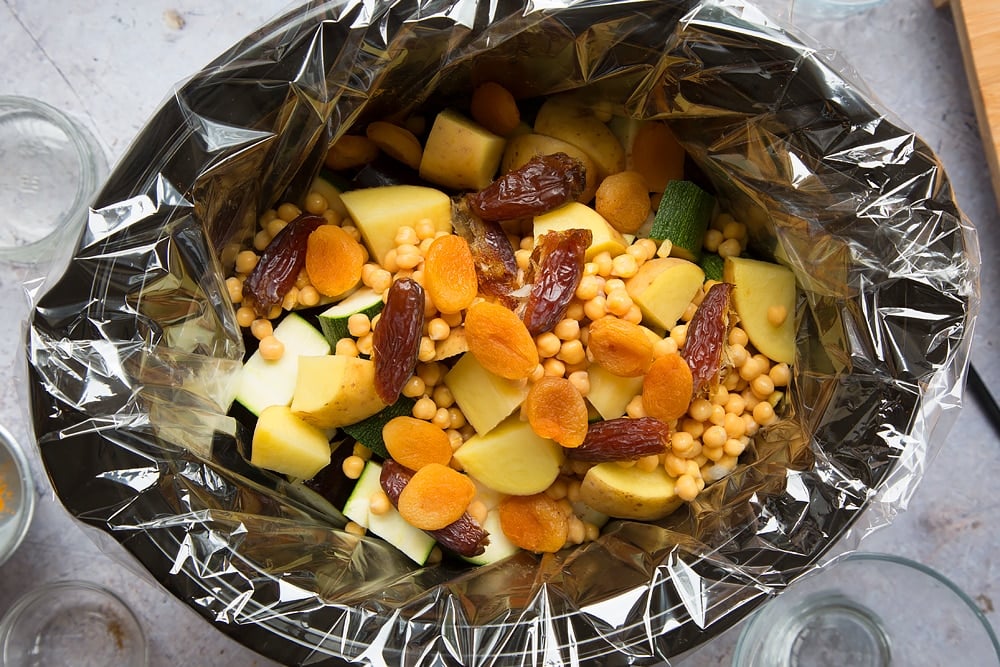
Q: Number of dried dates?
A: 8